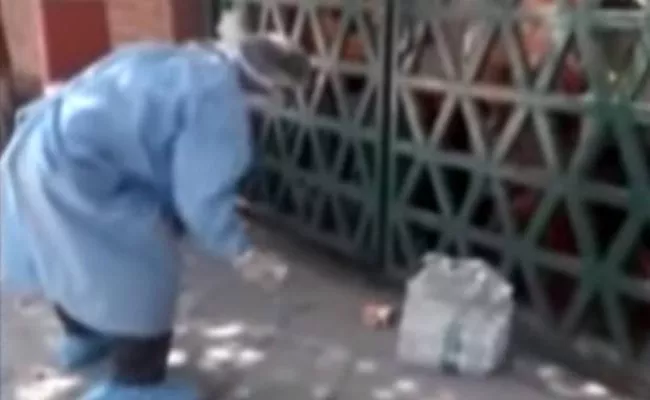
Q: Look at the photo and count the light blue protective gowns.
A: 1